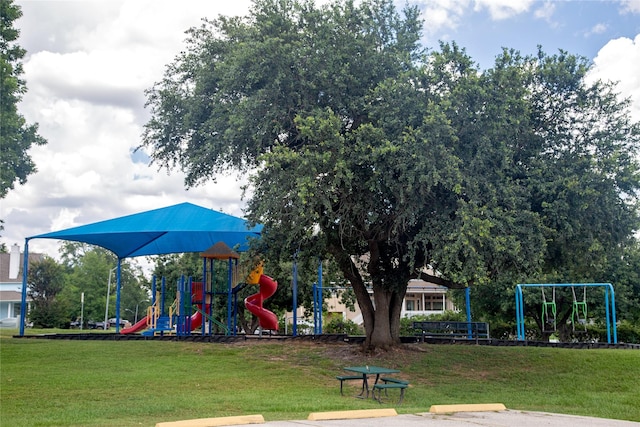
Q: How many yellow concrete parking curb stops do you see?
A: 3